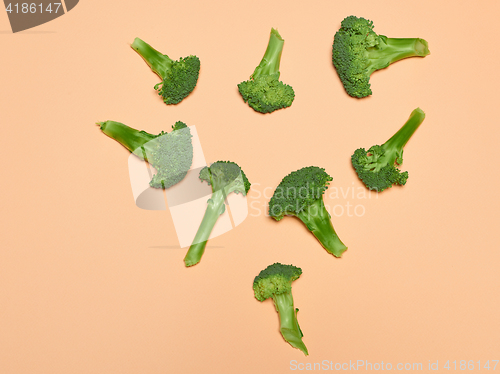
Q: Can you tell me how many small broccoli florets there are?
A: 8